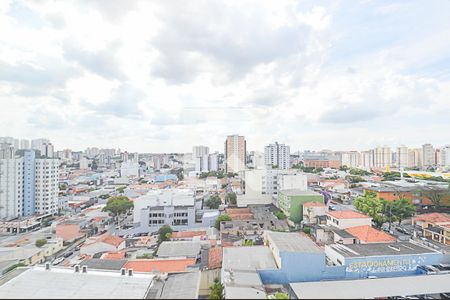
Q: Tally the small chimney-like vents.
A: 5